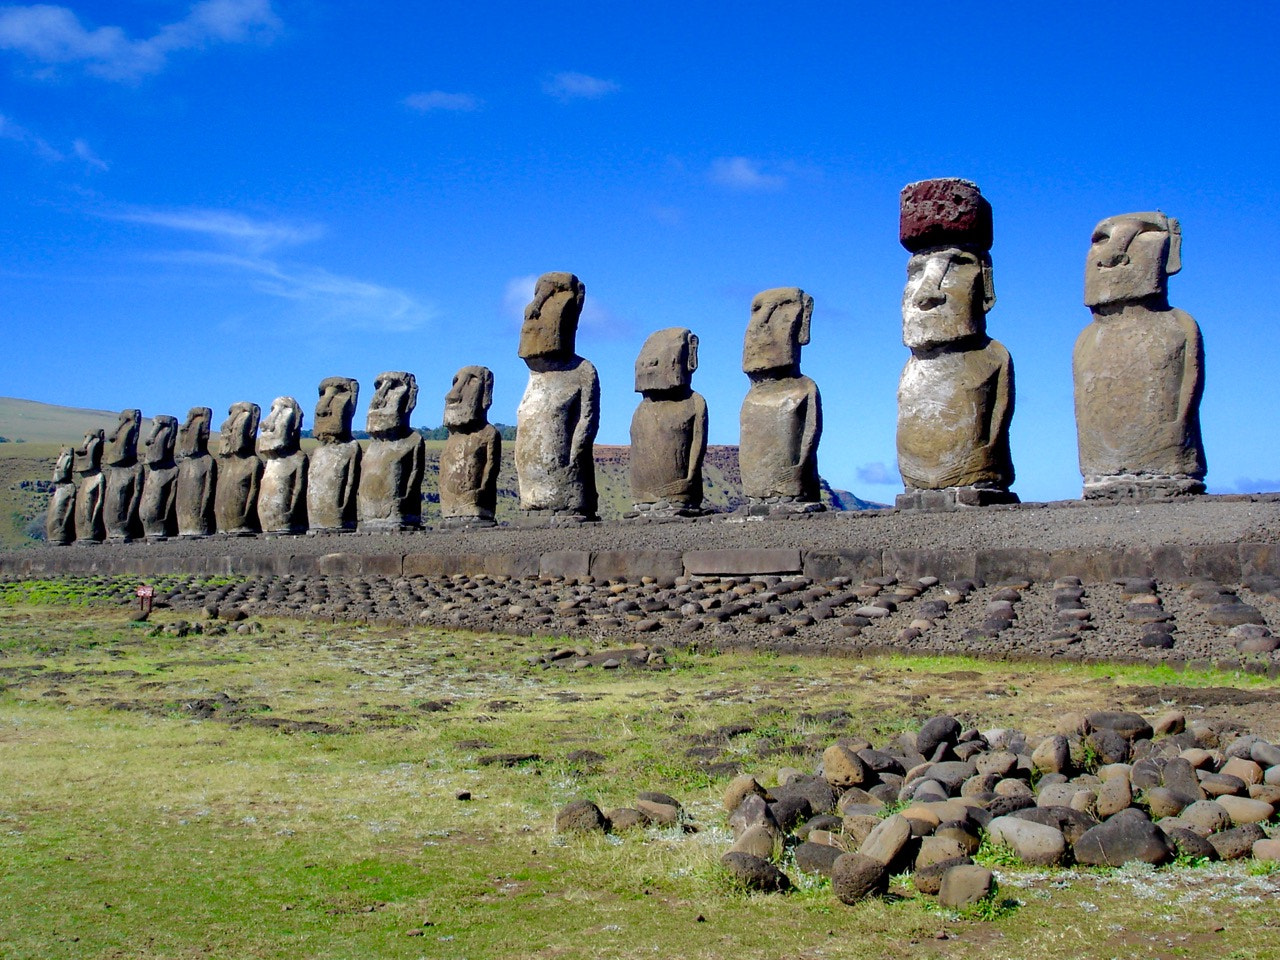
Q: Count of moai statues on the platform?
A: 15